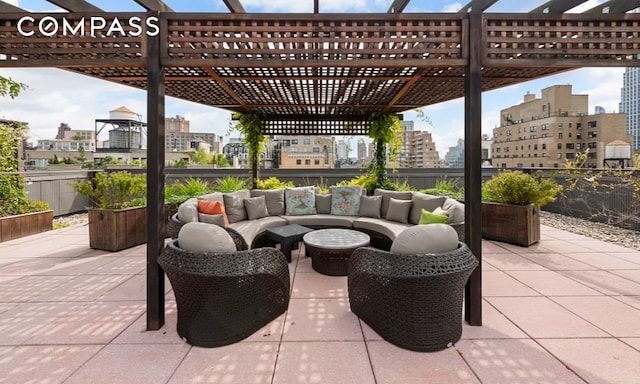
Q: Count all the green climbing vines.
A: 2